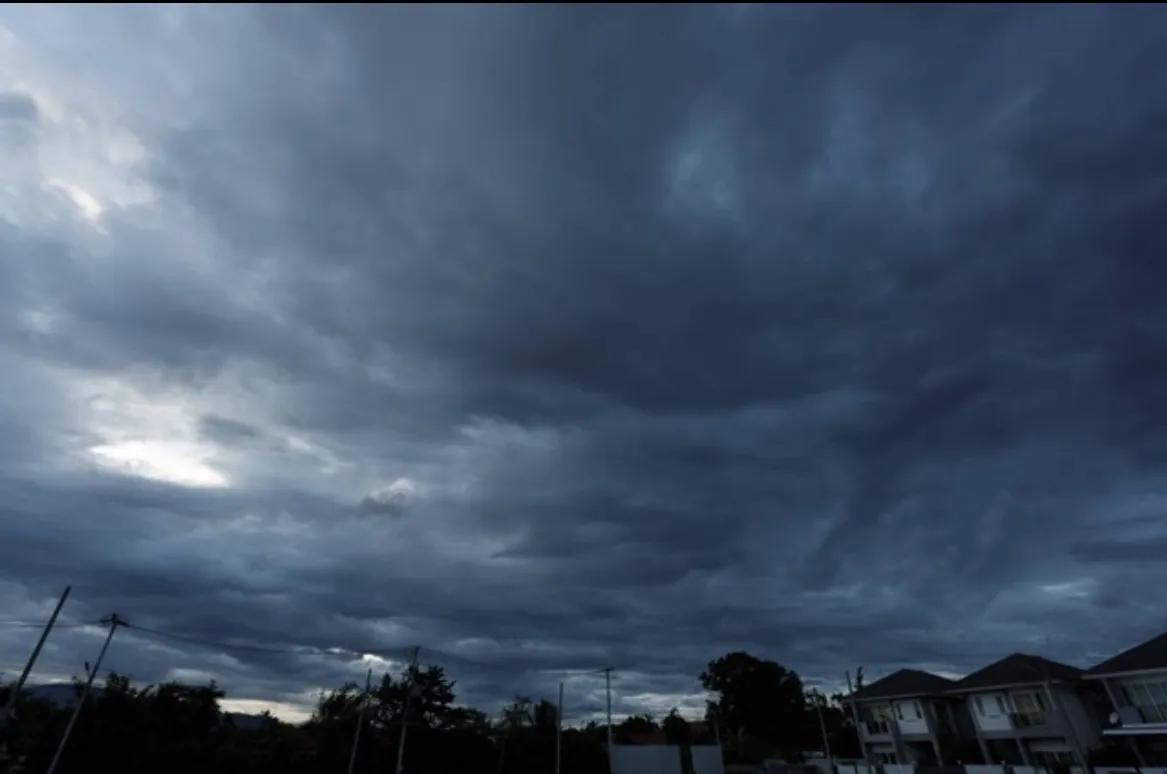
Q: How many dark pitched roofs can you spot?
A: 3